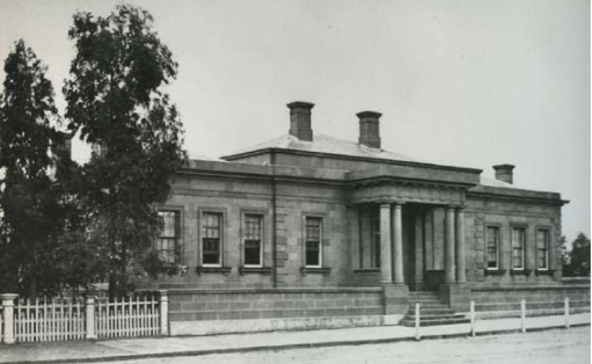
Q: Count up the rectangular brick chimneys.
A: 3